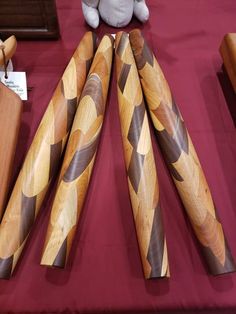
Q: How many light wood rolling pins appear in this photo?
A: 4